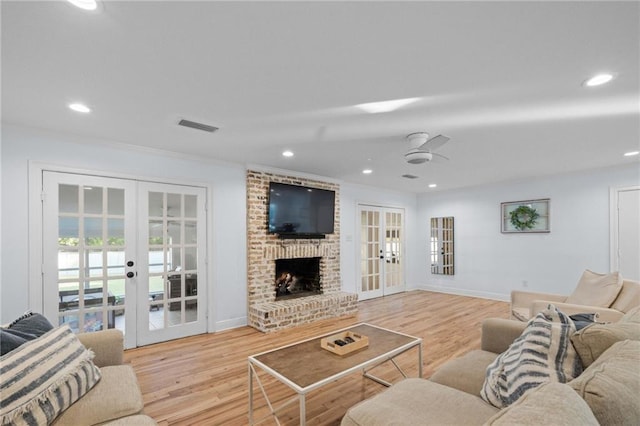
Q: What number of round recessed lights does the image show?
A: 7